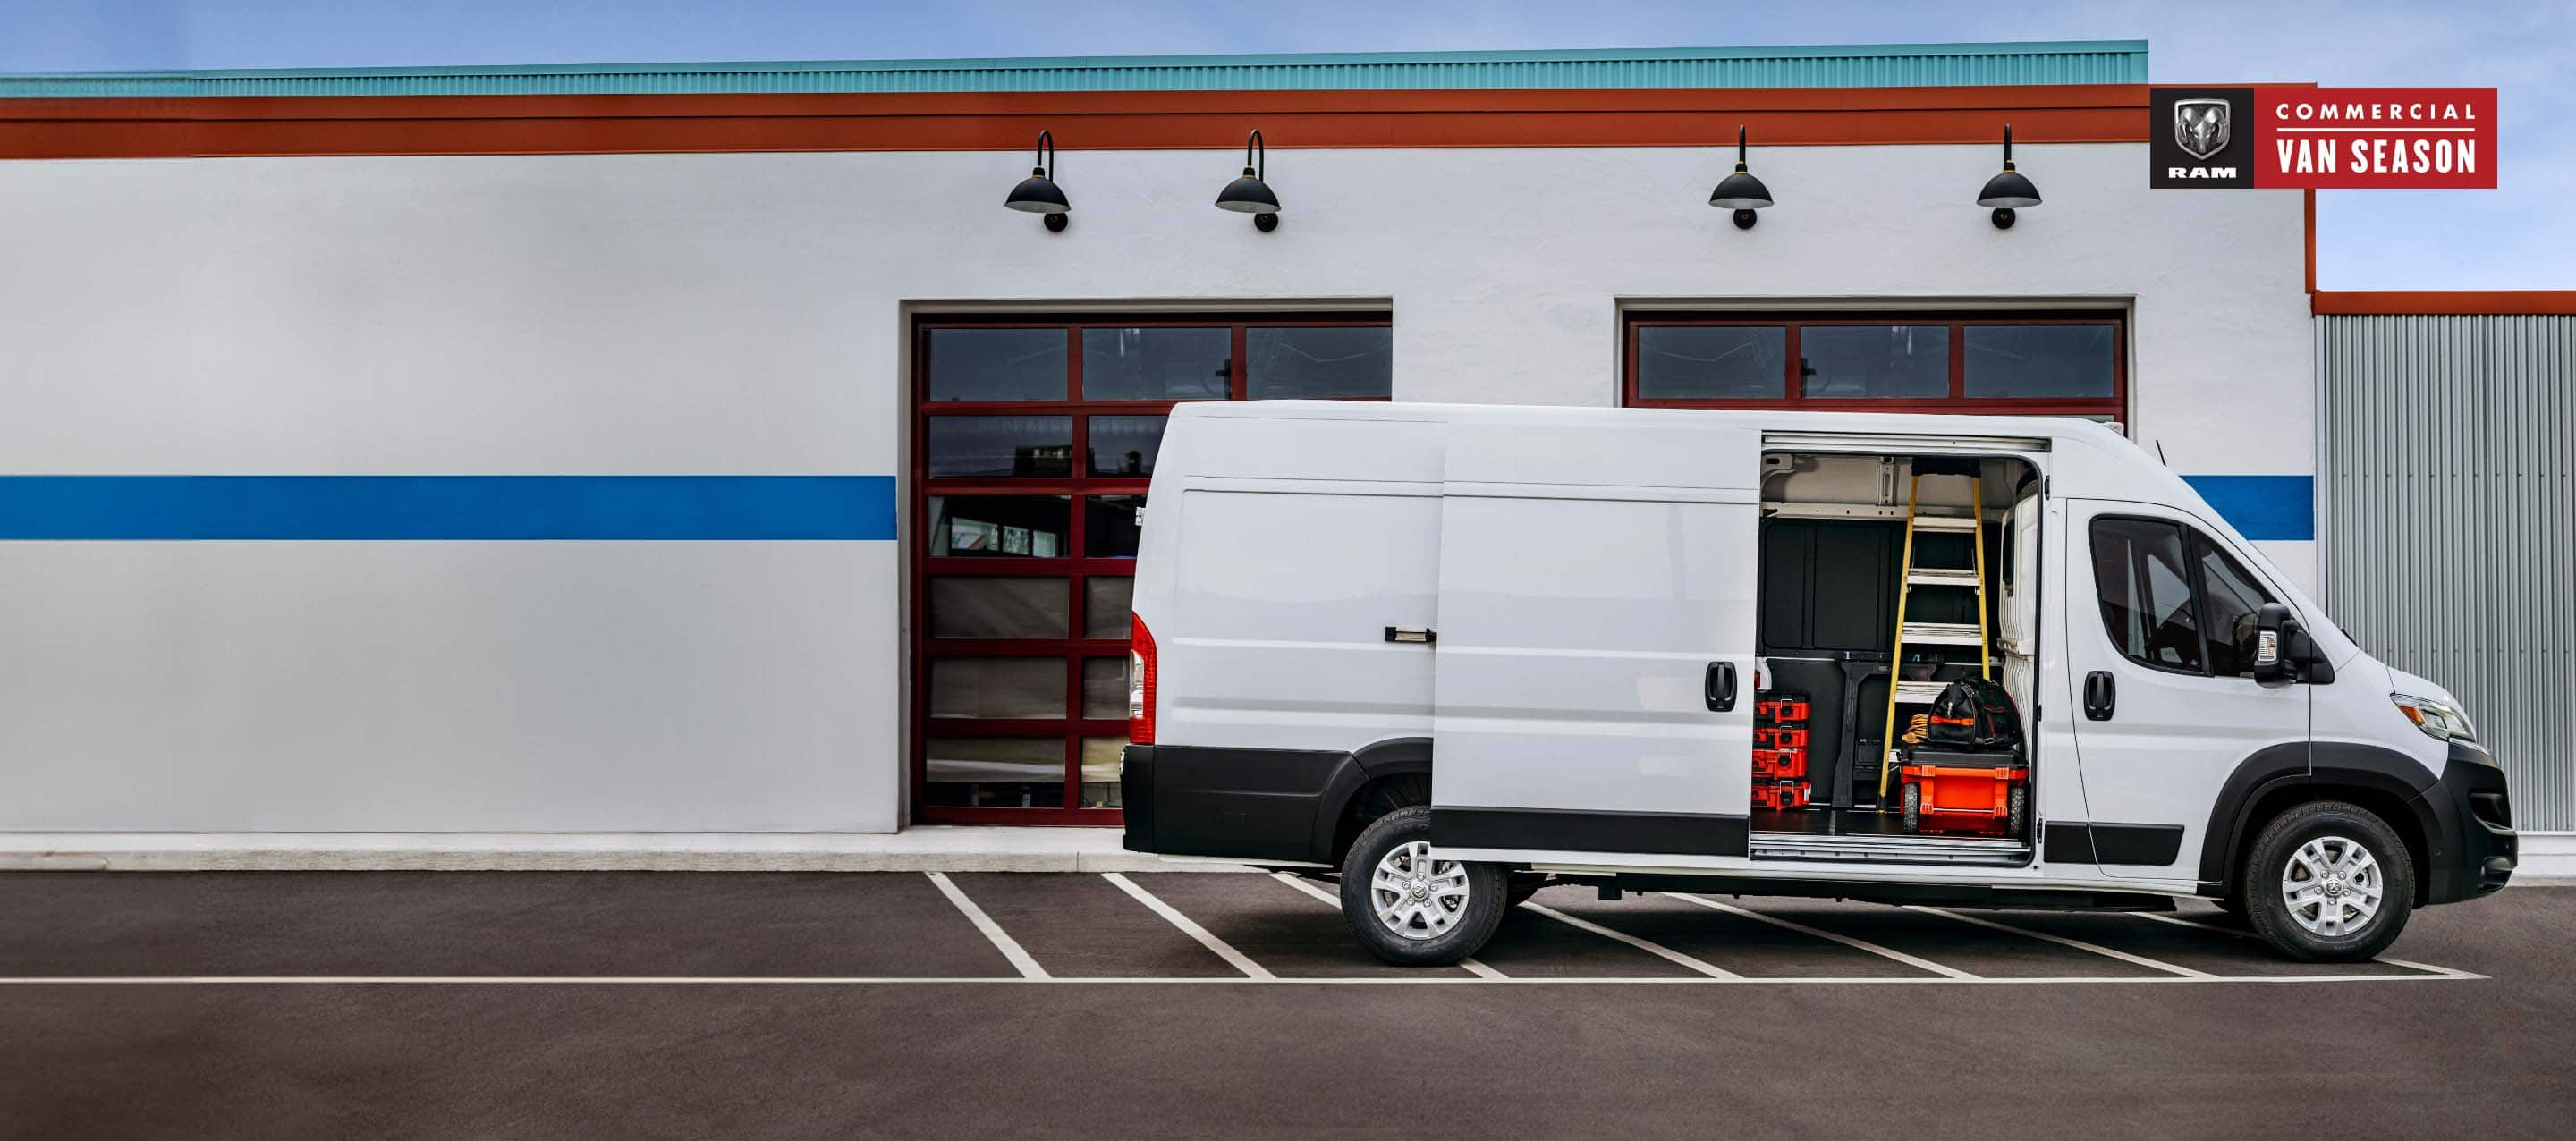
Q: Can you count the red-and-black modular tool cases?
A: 4